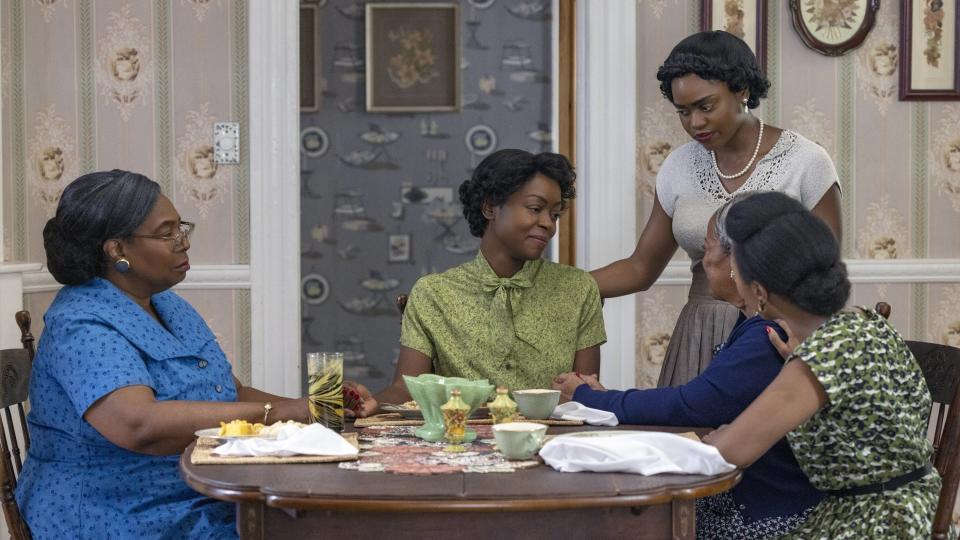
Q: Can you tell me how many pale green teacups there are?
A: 2